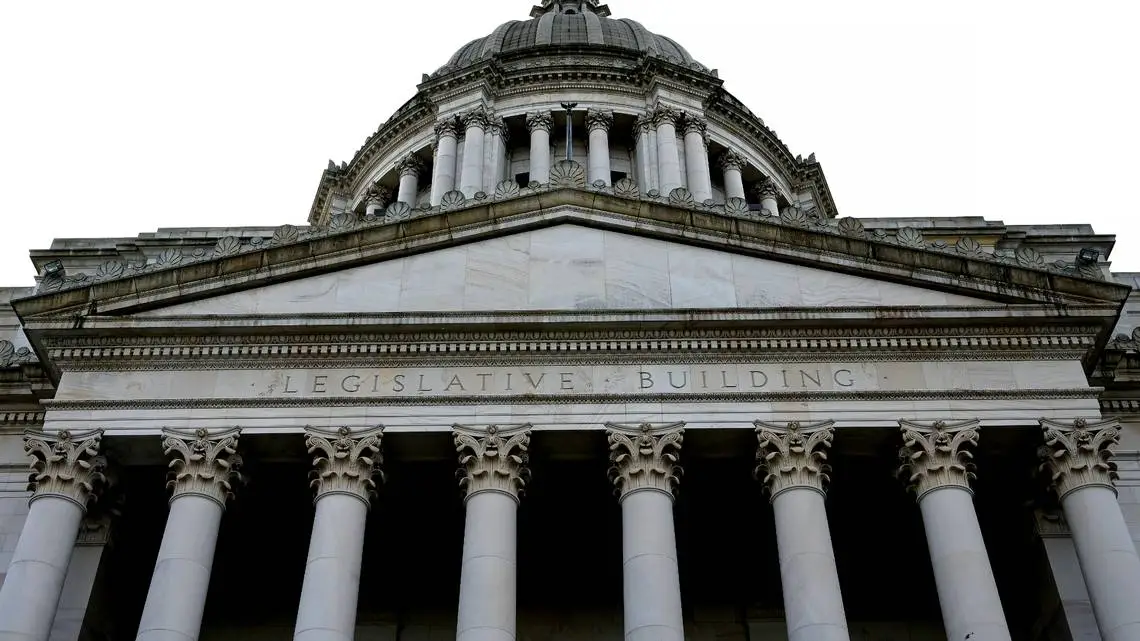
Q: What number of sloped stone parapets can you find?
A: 2